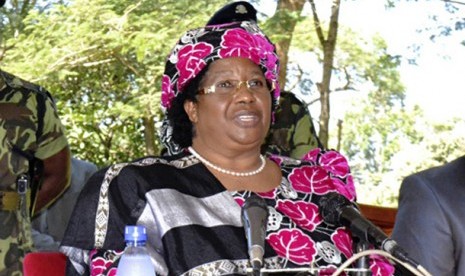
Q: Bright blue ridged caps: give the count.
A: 1